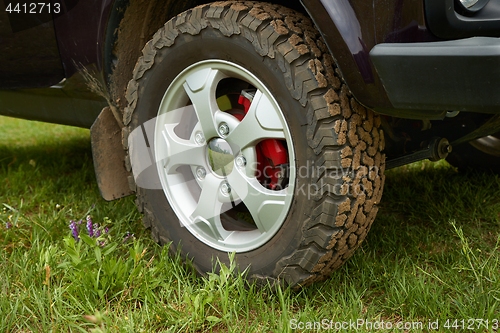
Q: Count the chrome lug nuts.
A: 5